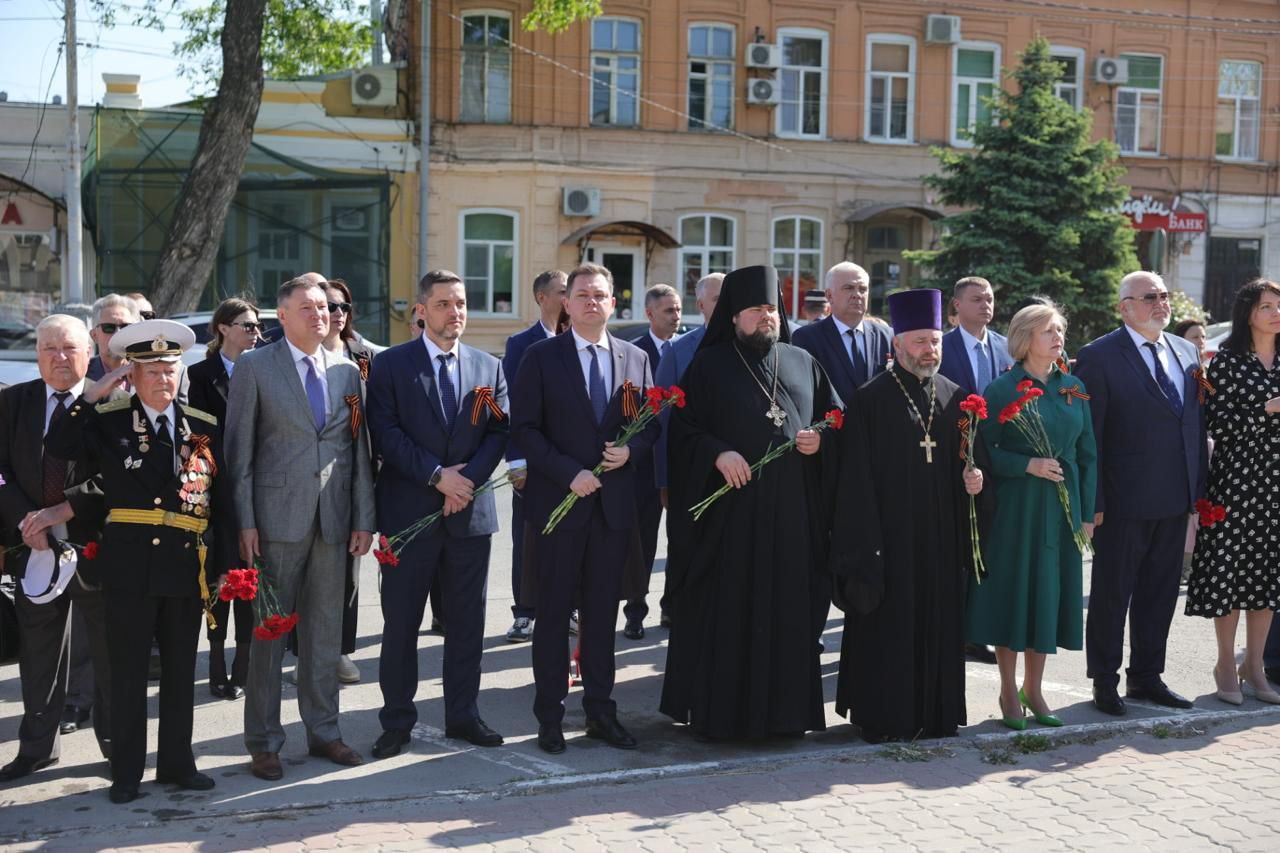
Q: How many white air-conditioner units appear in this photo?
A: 6